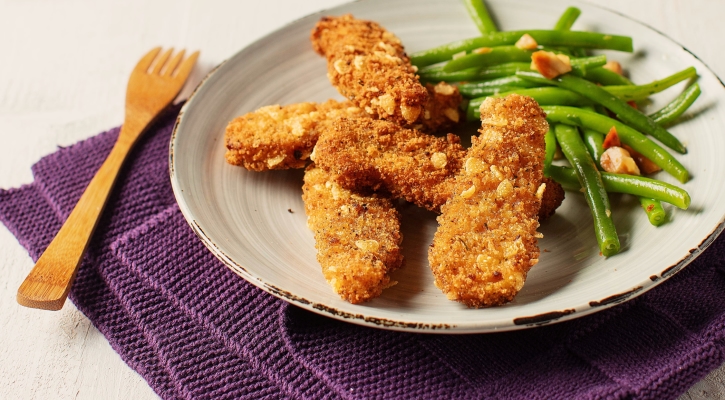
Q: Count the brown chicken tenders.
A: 5